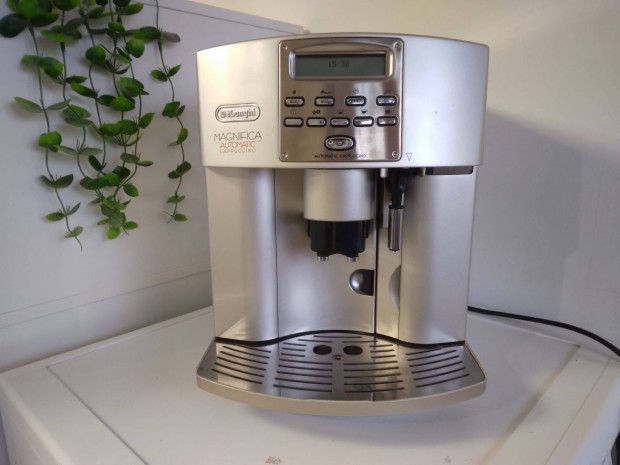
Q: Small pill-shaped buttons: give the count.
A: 9